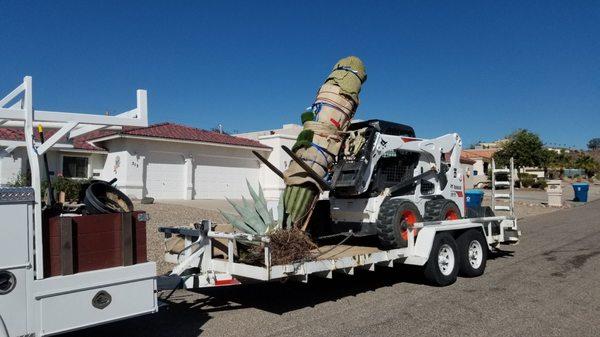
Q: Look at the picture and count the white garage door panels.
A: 2